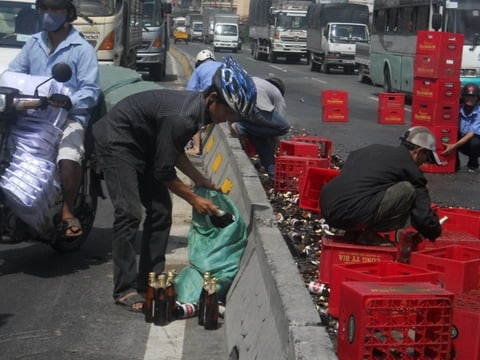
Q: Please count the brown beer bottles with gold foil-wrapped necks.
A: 5